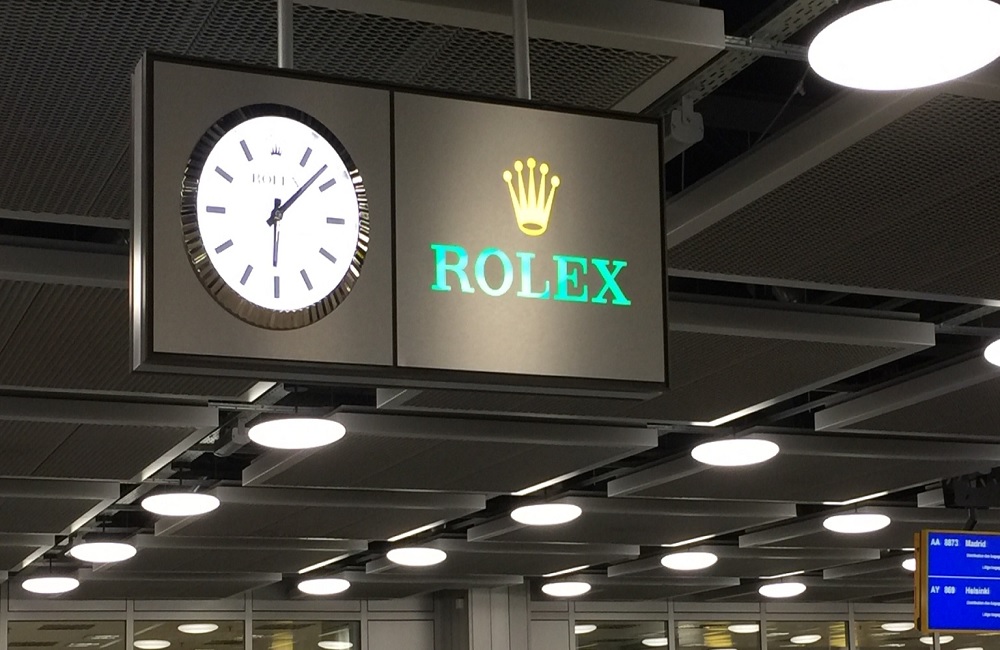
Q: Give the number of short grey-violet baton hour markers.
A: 11